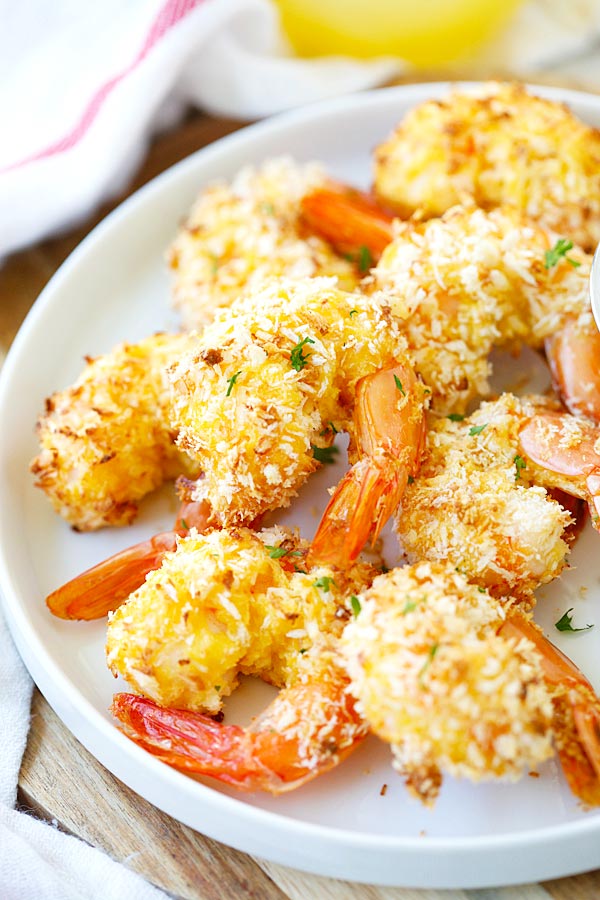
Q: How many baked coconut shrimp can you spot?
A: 8